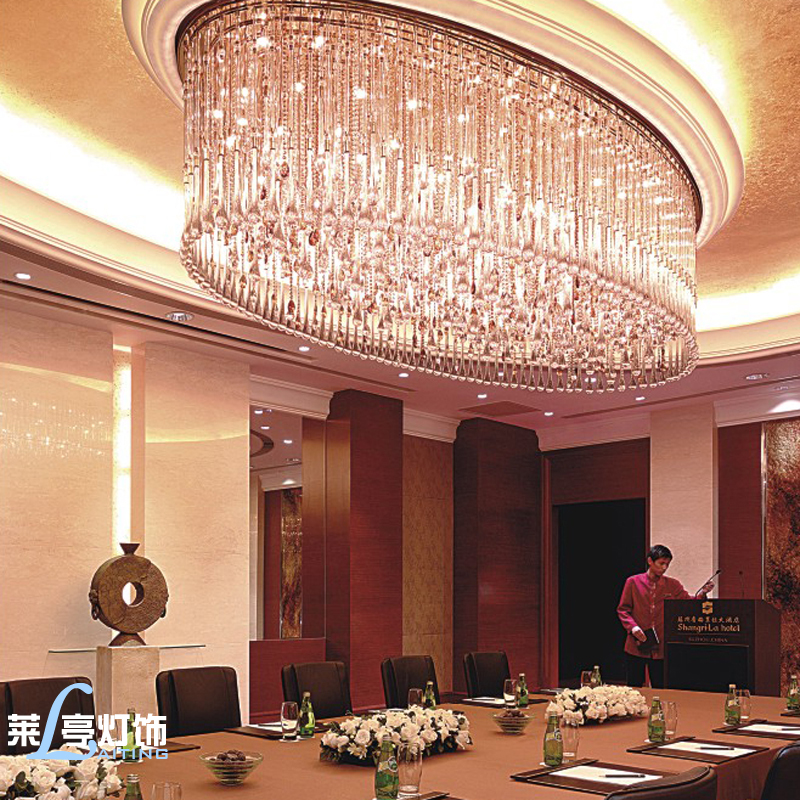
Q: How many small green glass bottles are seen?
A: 11